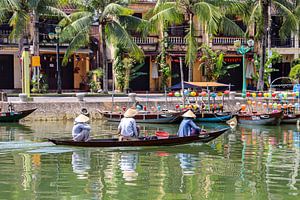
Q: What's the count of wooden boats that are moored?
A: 5